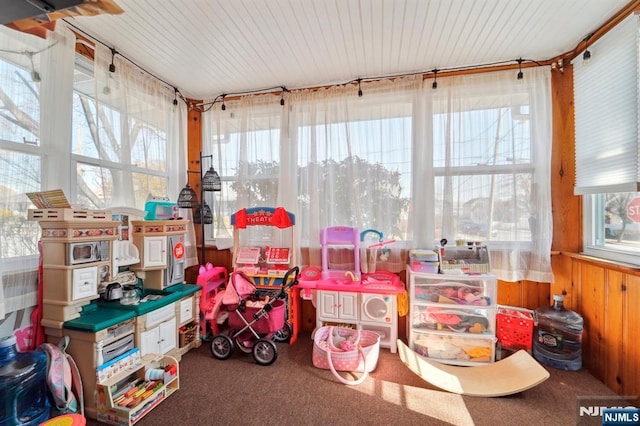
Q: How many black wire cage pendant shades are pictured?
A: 3